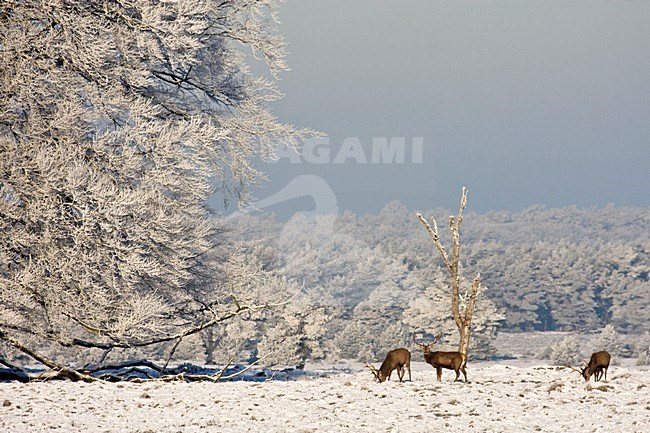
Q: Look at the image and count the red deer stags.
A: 3